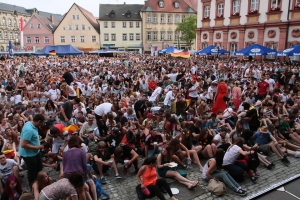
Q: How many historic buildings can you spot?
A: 6